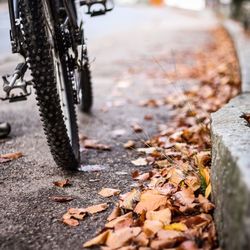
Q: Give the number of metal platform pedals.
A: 2